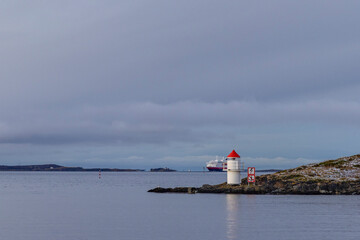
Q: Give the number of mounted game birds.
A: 0